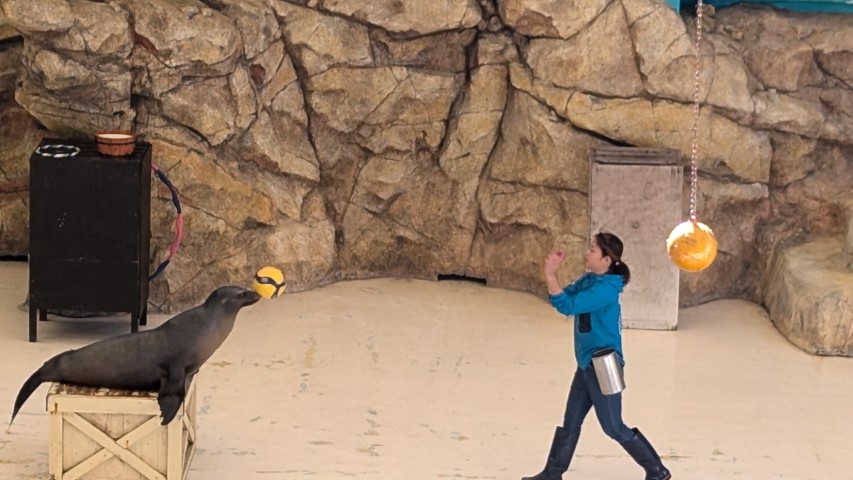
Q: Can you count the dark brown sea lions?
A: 1